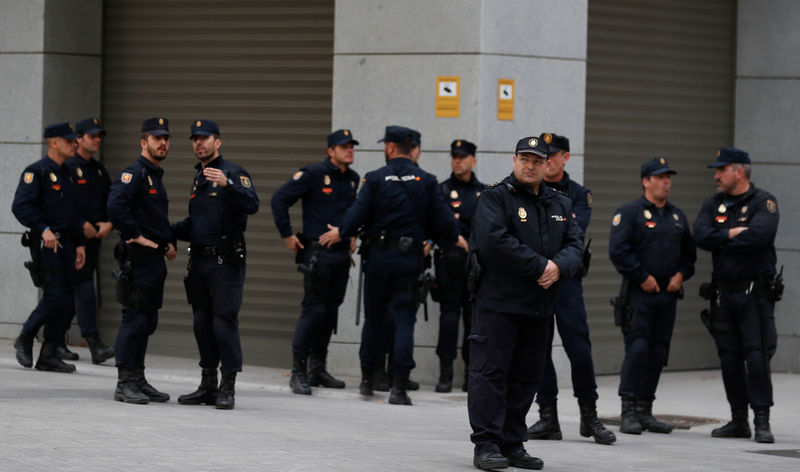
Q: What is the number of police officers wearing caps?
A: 12